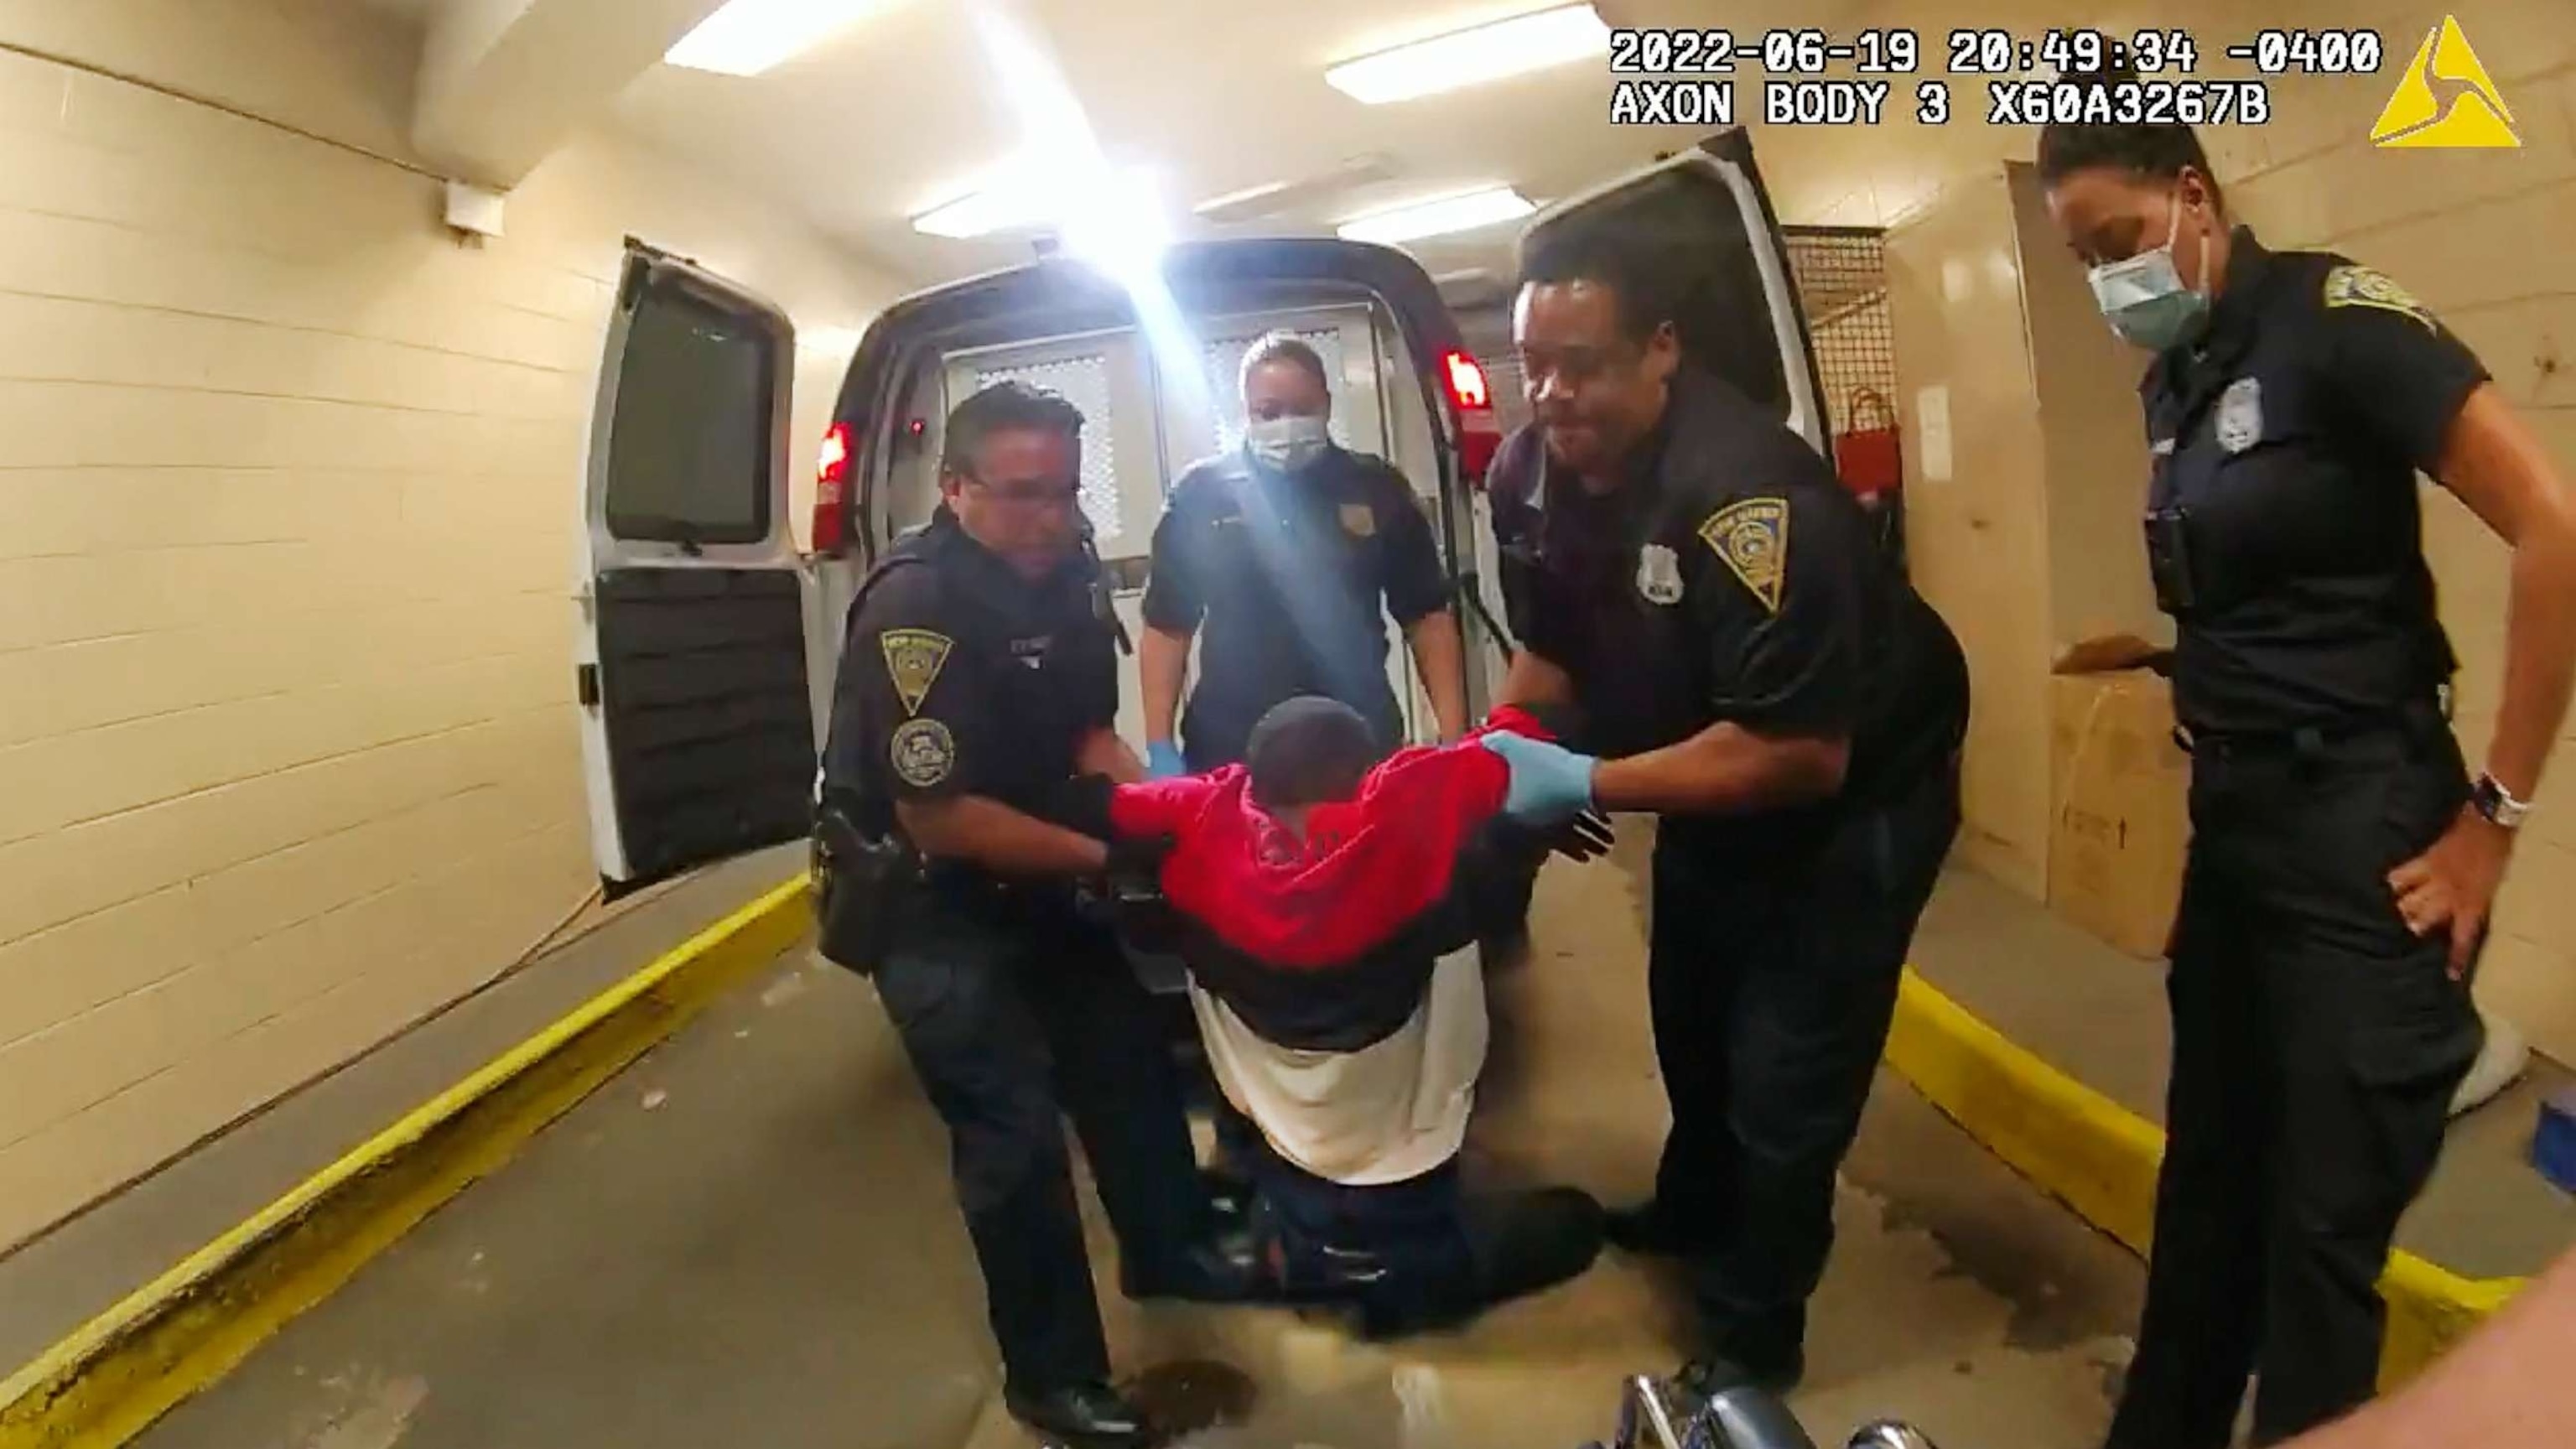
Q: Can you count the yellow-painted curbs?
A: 2